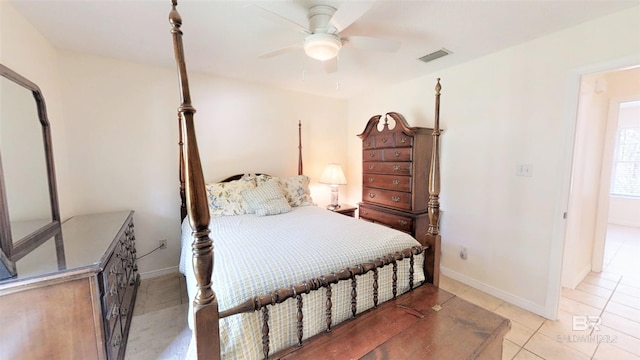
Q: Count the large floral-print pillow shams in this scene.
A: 2